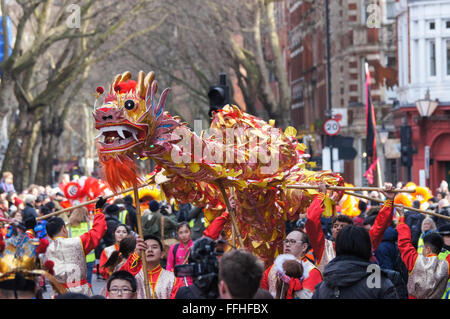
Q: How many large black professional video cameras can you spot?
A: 1